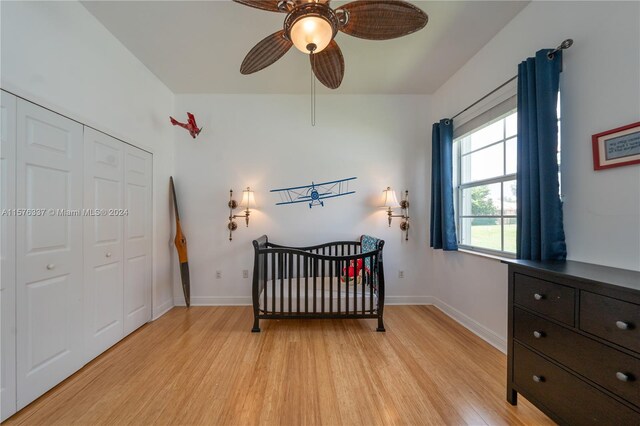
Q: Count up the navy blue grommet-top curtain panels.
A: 2